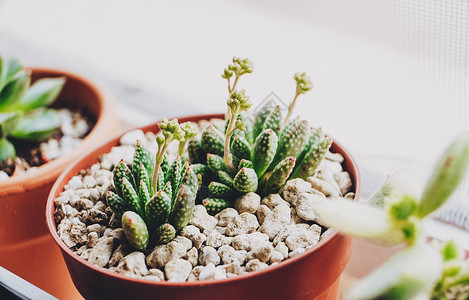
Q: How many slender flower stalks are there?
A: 5